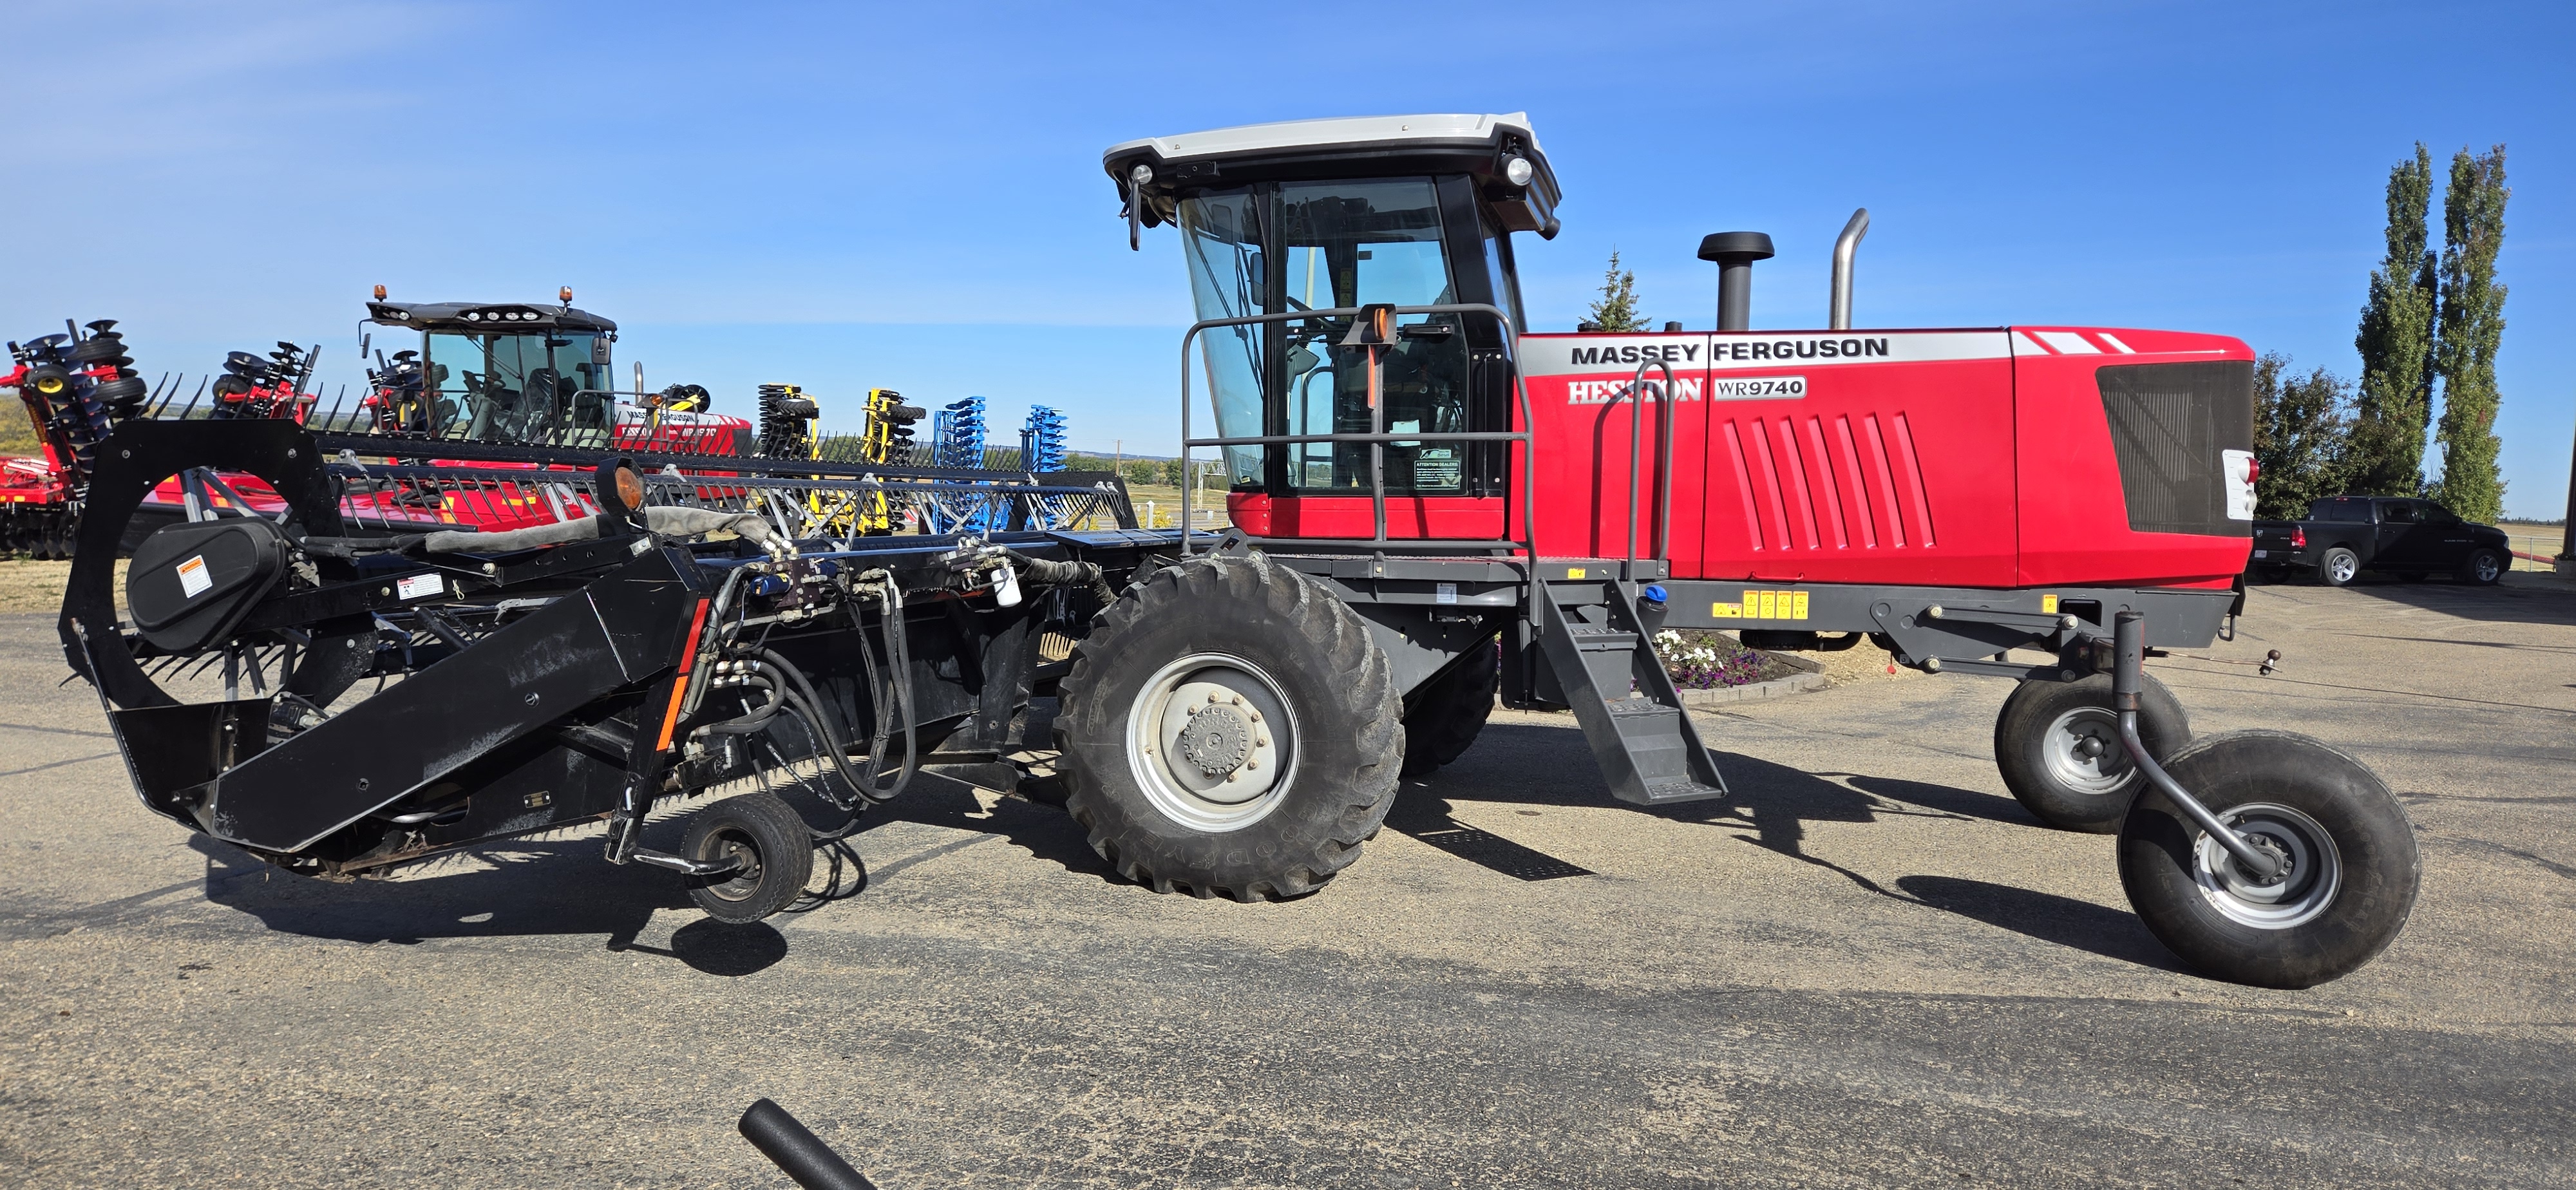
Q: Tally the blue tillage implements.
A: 2